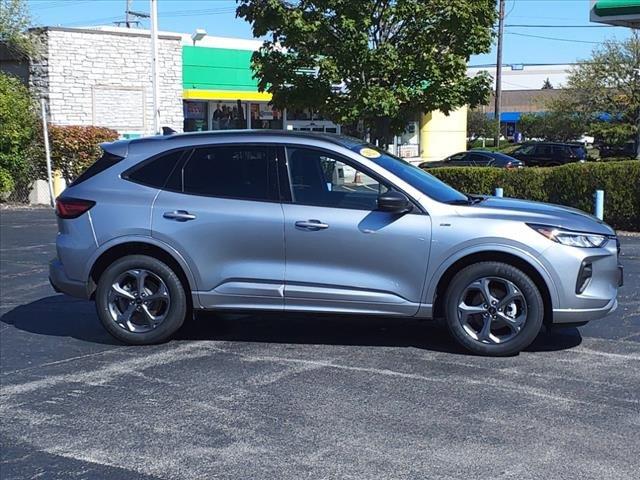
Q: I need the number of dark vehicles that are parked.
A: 2